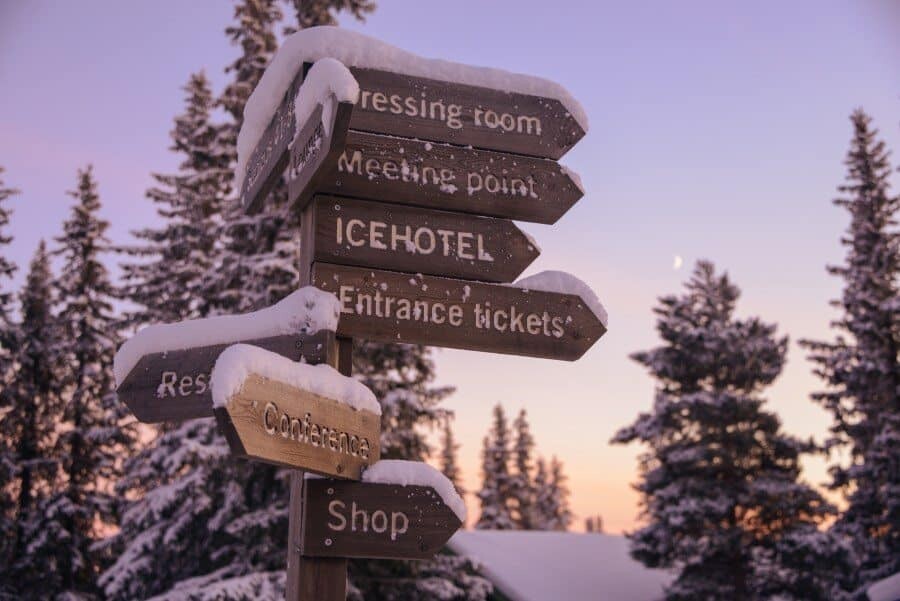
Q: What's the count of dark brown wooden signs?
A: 8